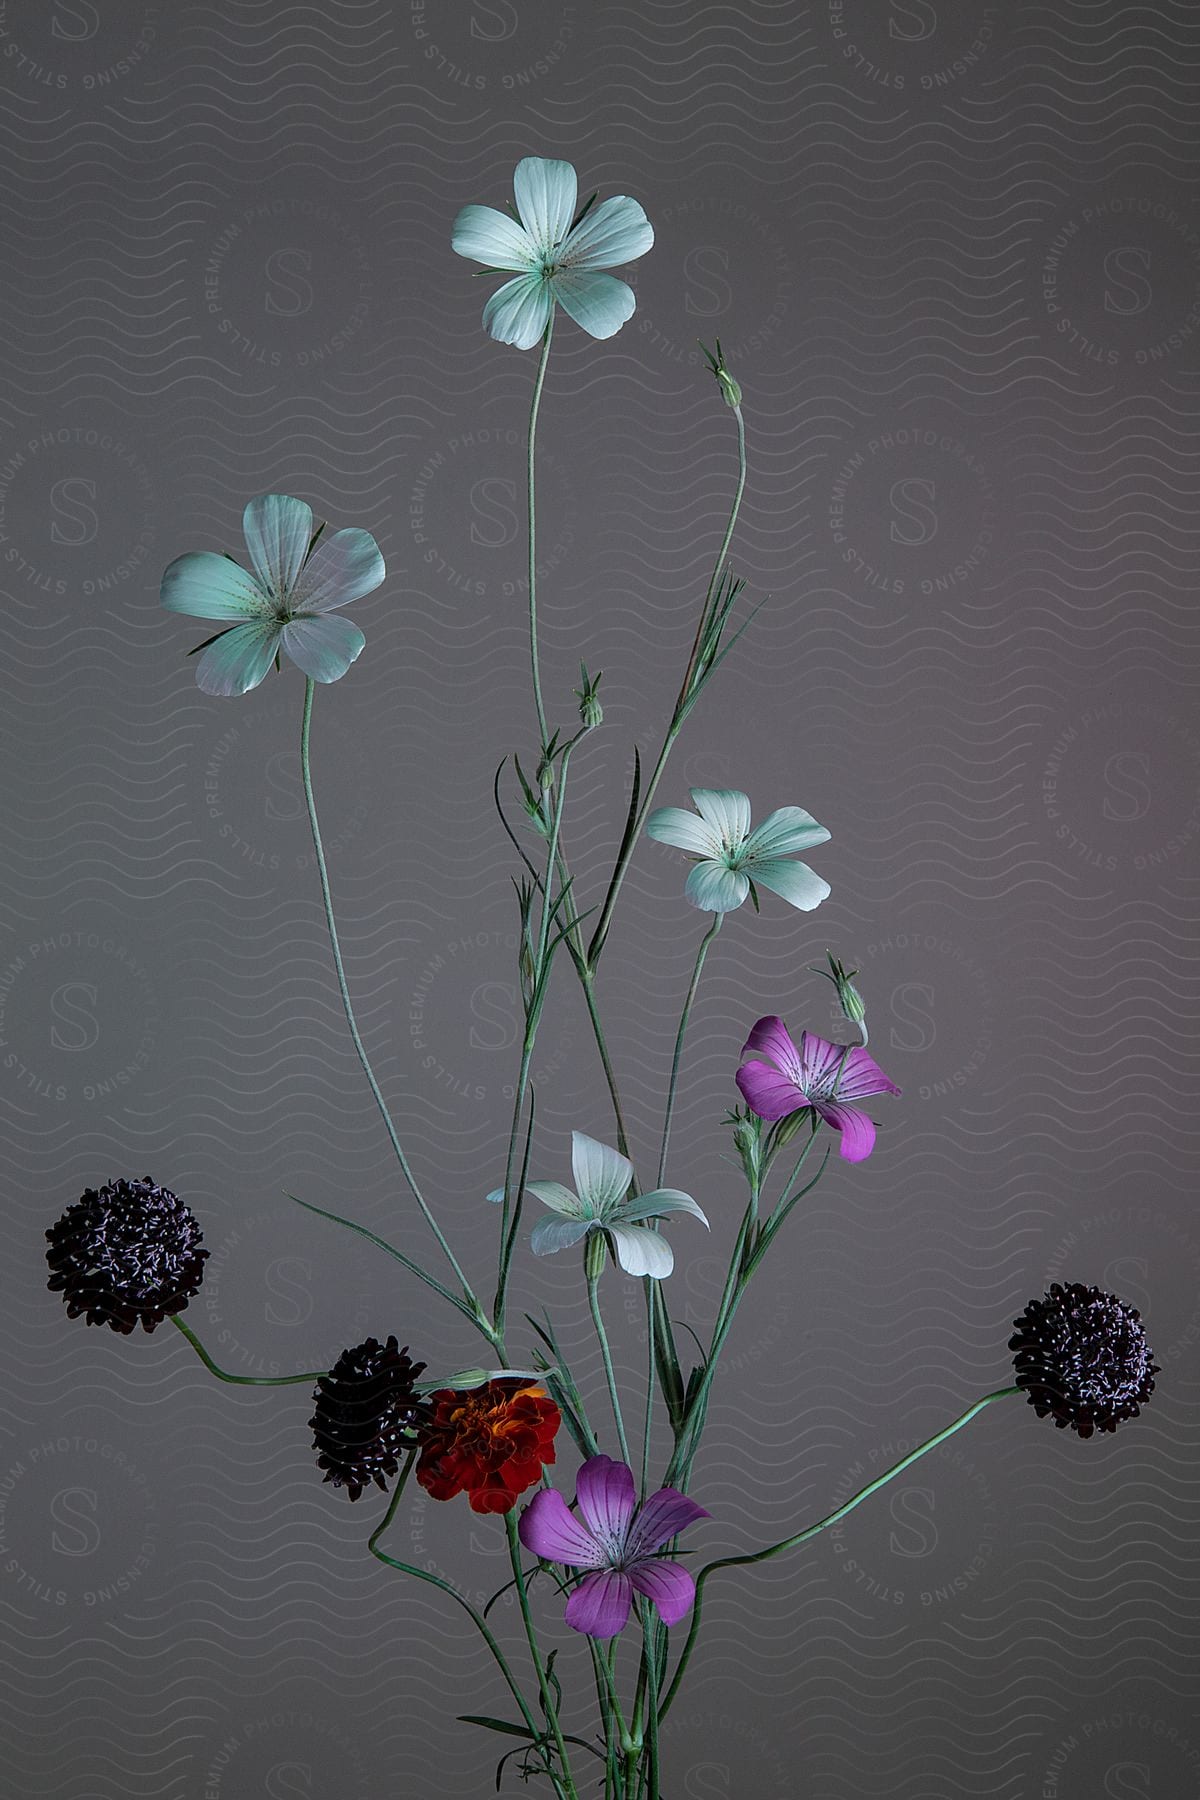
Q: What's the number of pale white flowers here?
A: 4